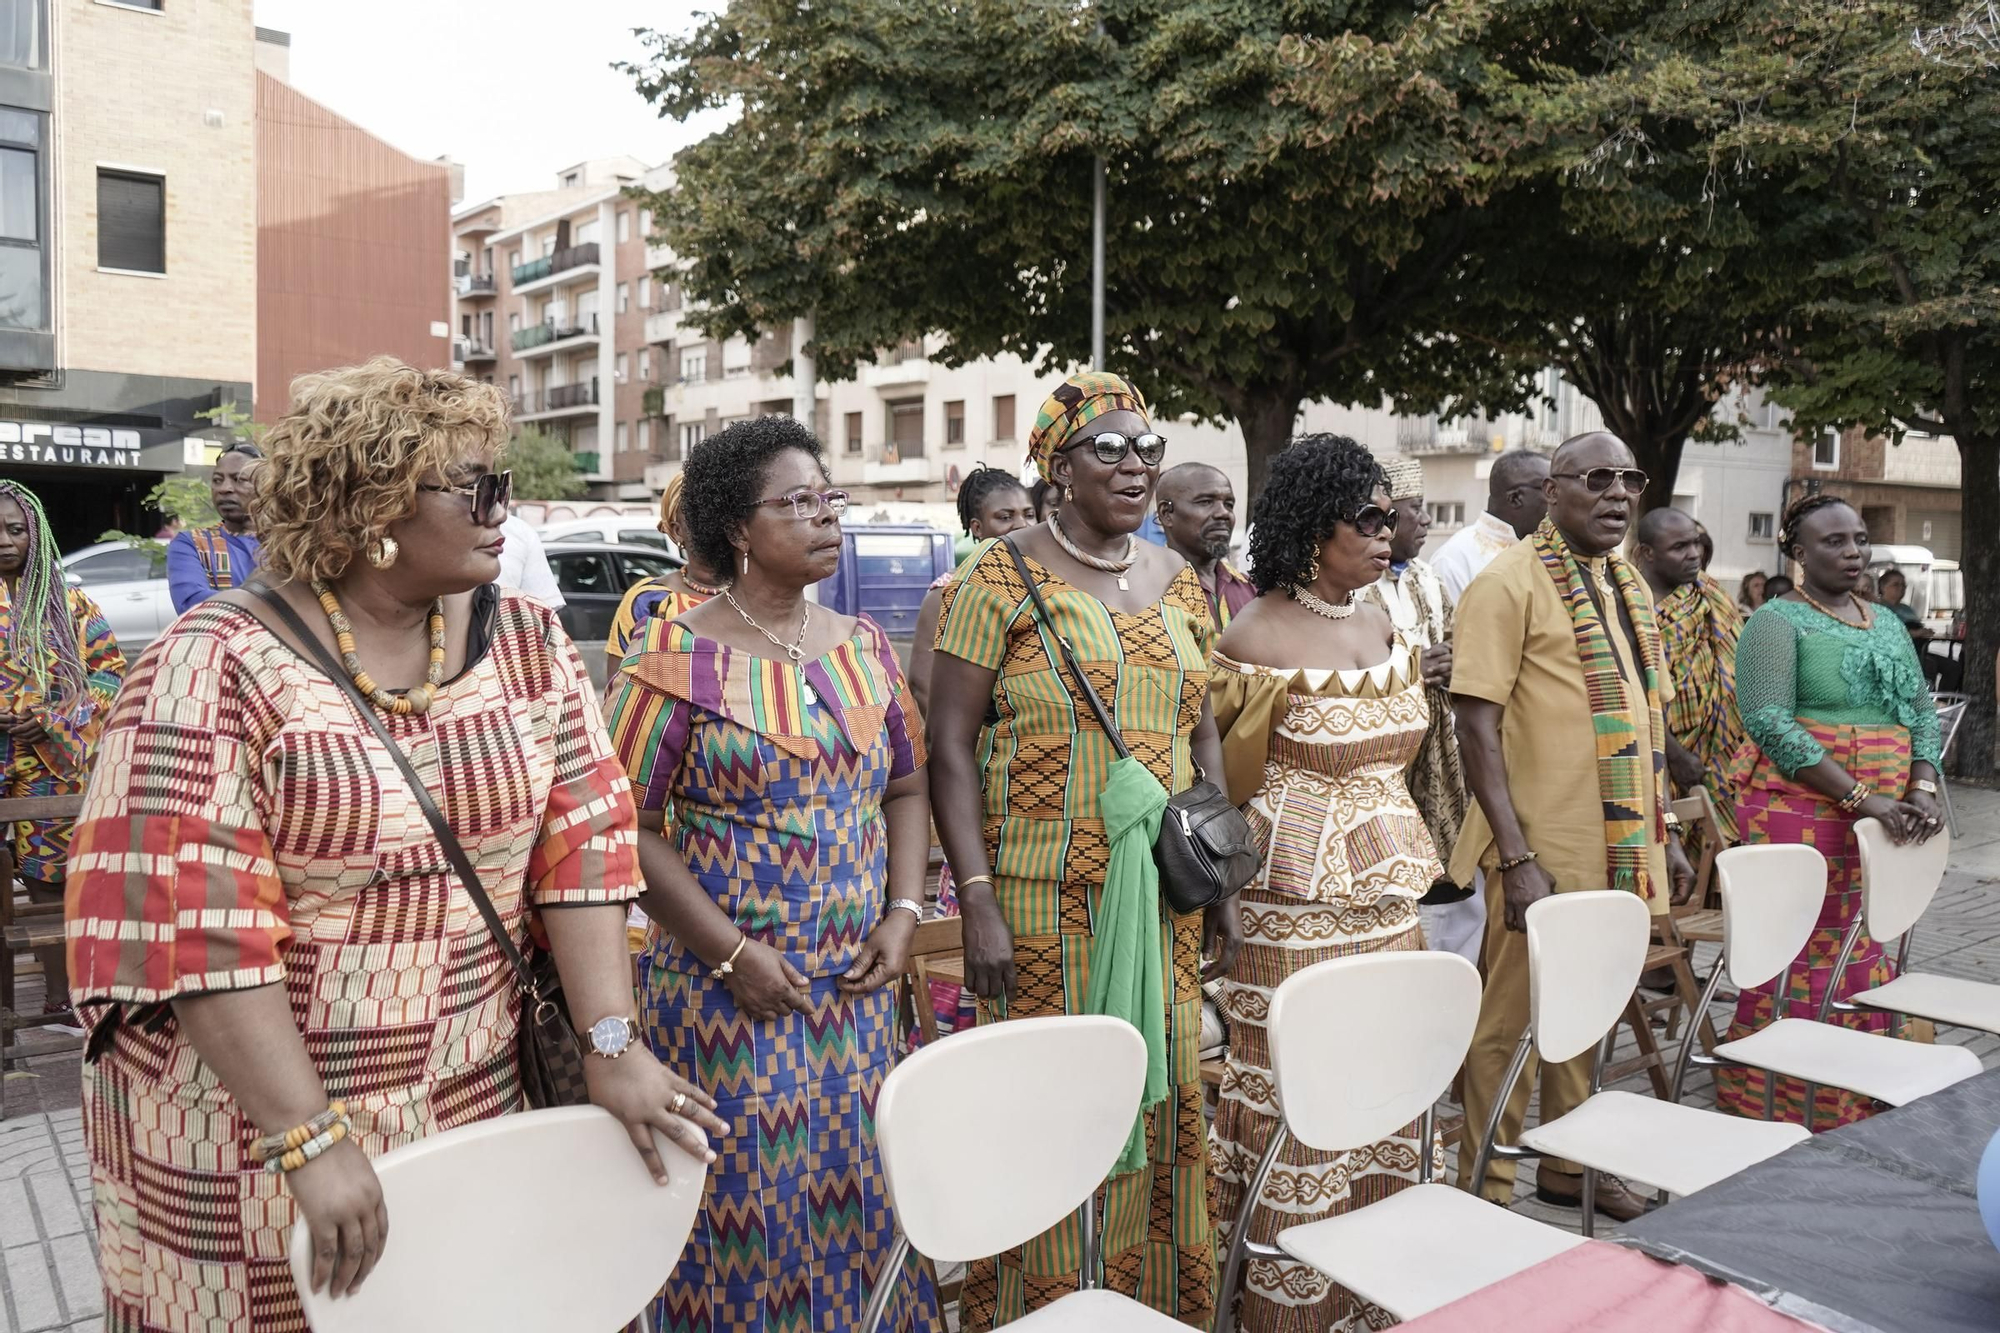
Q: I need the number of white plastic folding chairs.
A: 6